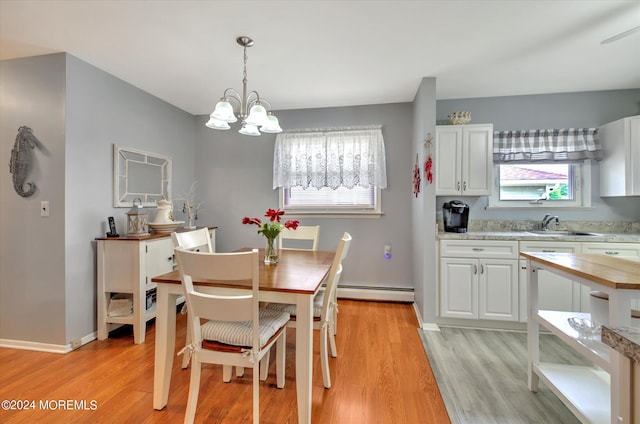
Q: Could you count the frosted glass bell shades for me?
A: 5